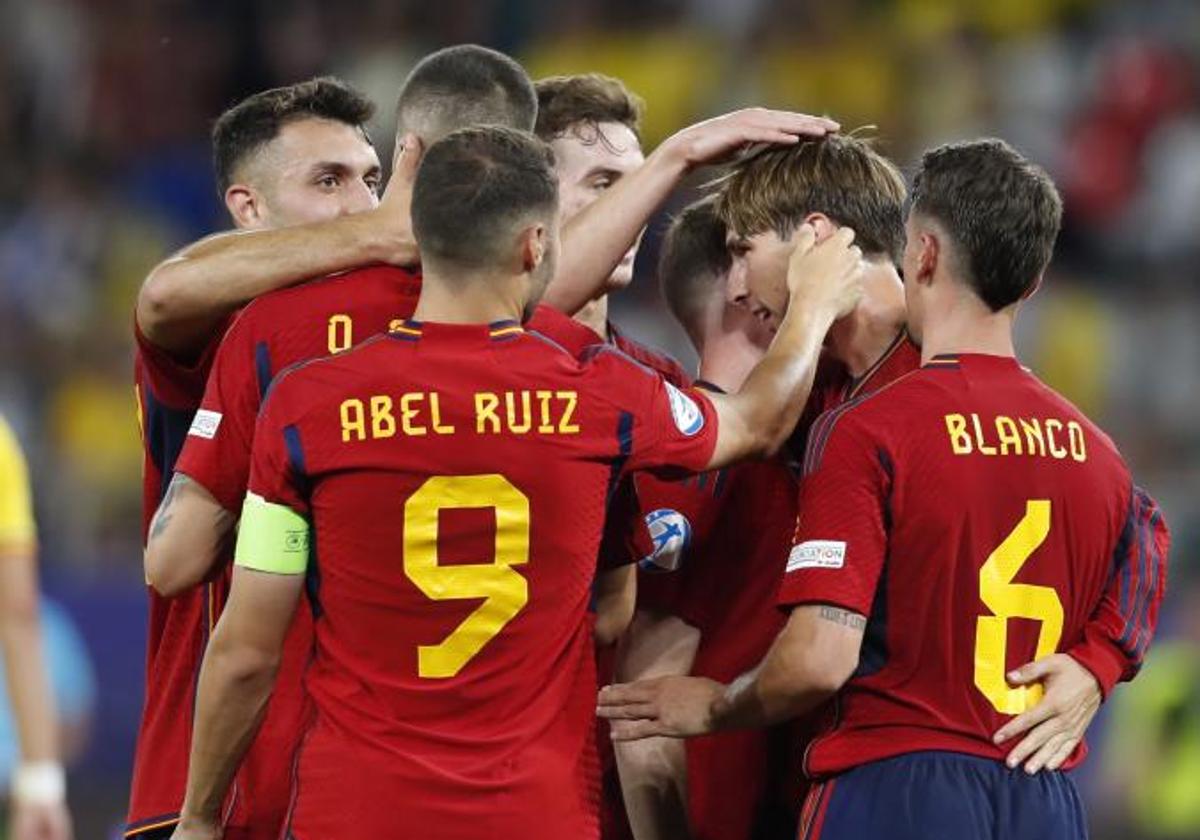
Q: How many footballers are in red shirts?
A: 7